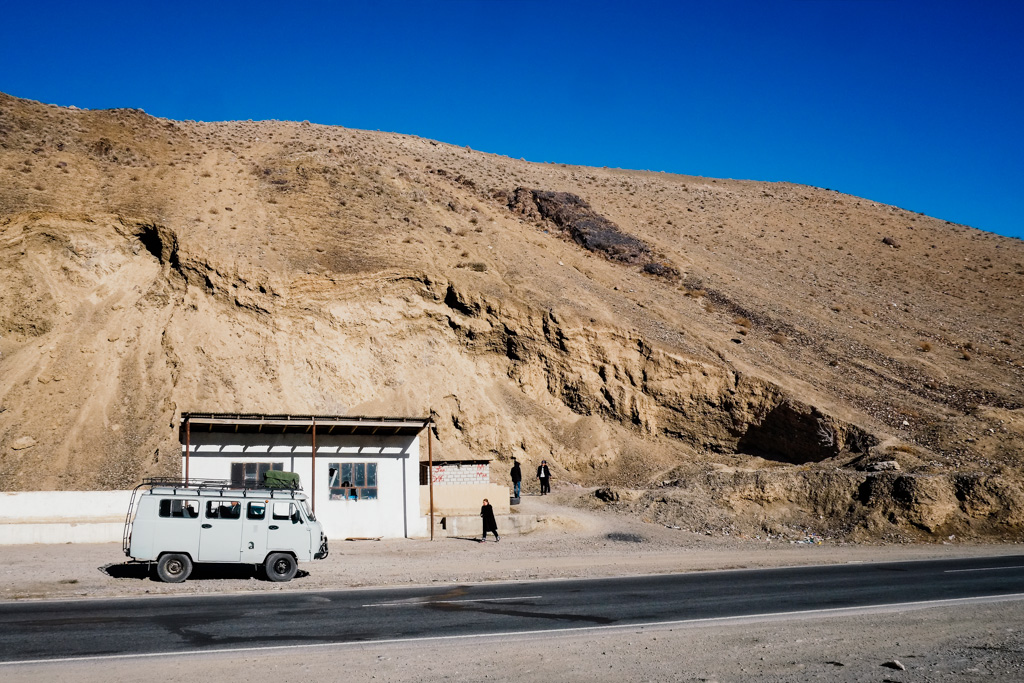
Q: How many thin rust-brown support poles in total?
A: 3